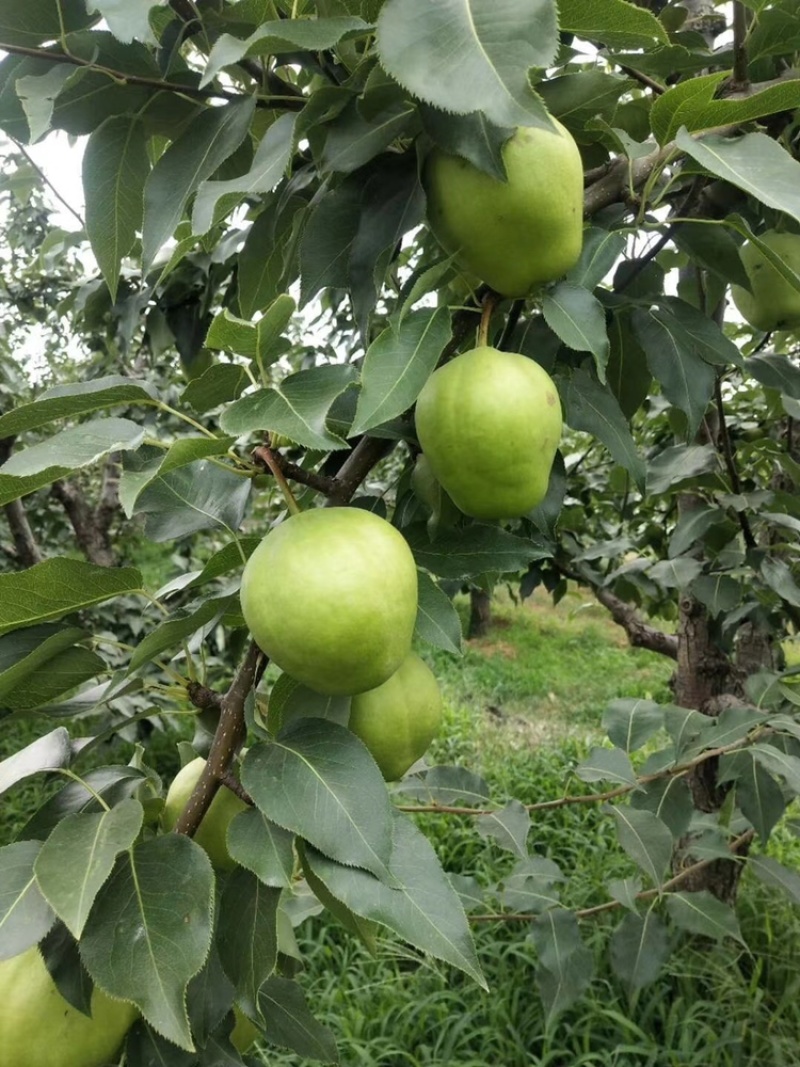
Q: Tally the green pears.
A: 7